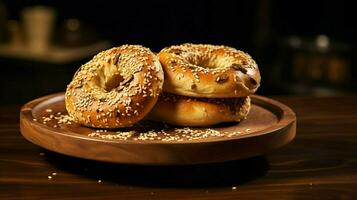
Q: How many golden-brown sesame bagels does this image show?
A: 3